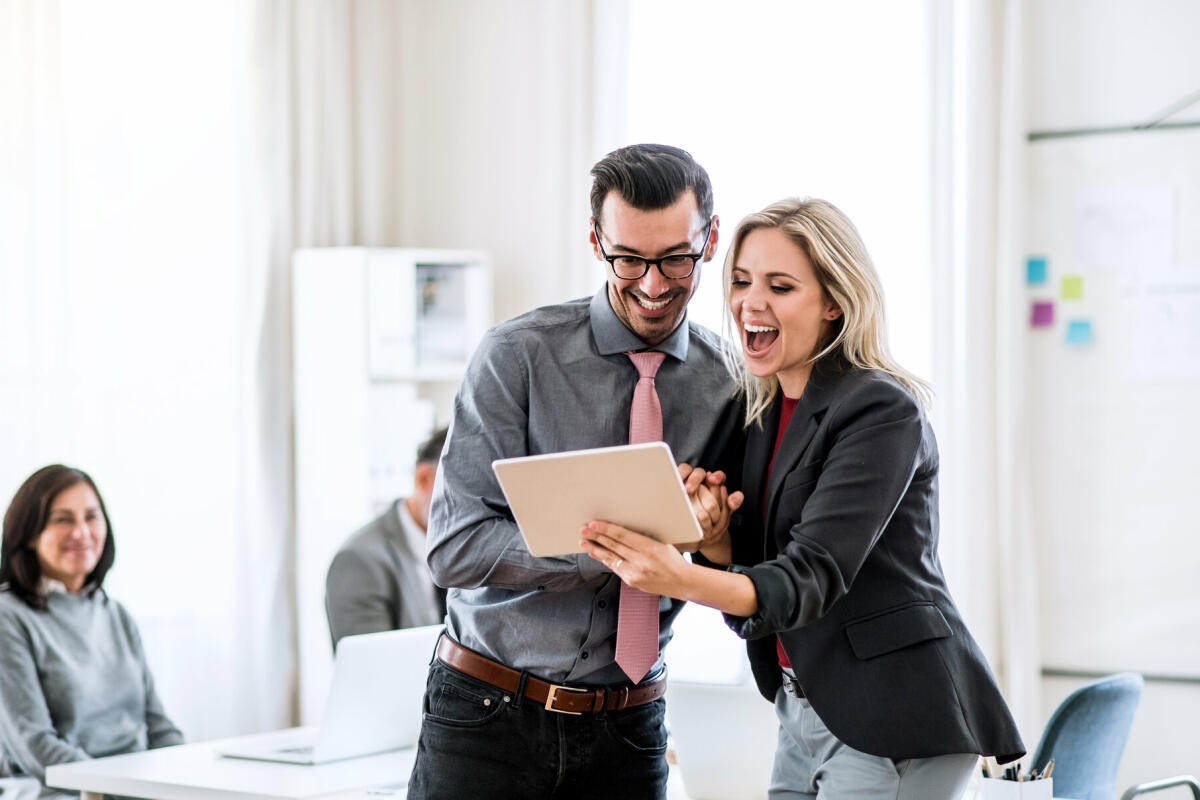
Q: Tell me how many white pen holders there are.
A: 1